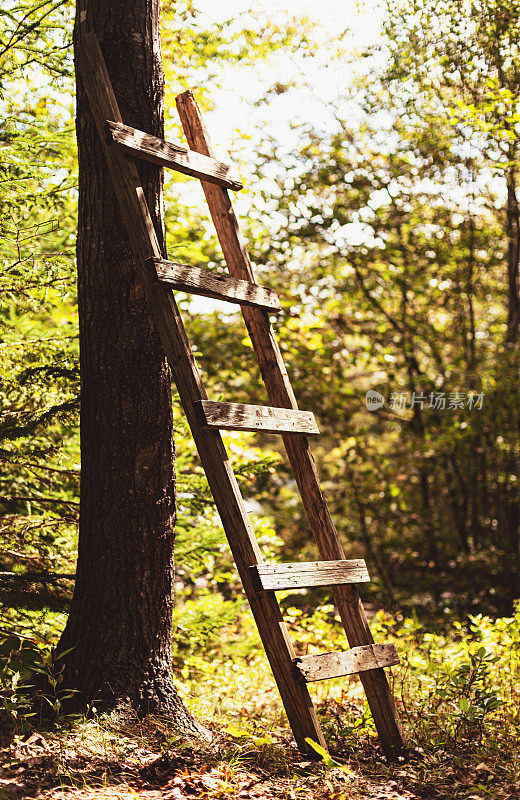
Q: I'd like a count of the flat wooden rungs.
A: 5